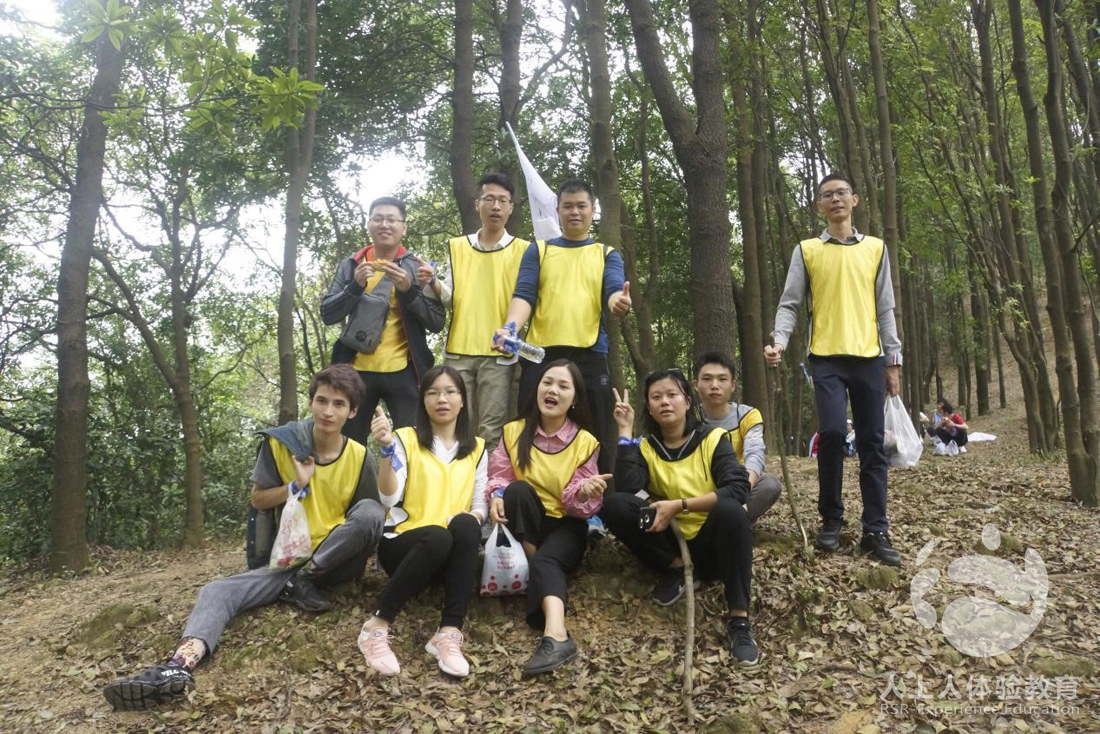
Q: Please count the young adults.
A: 9